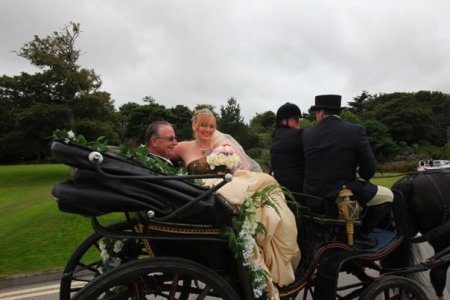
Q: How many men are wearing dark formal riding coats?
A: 2